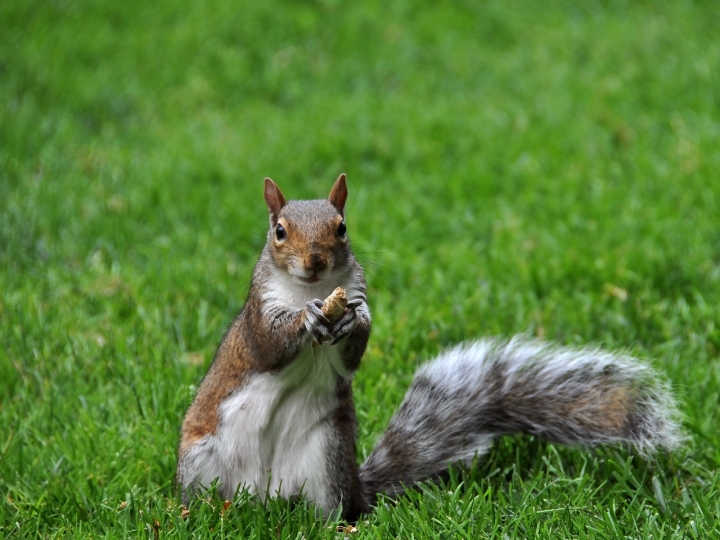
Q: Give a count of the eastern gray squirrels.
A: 1